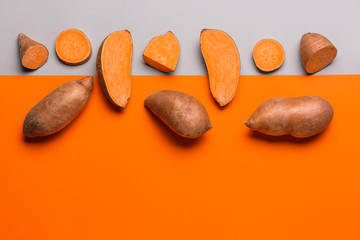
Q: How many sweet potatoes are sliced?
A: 7